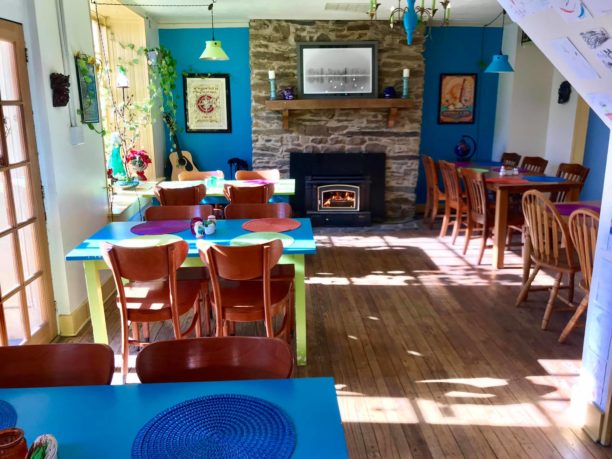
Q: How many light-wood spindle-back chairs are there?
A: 2